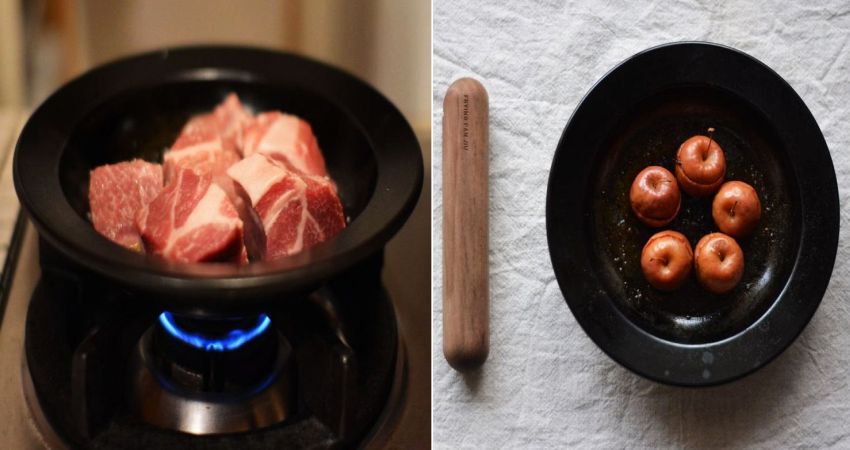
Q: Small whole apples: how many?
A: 5